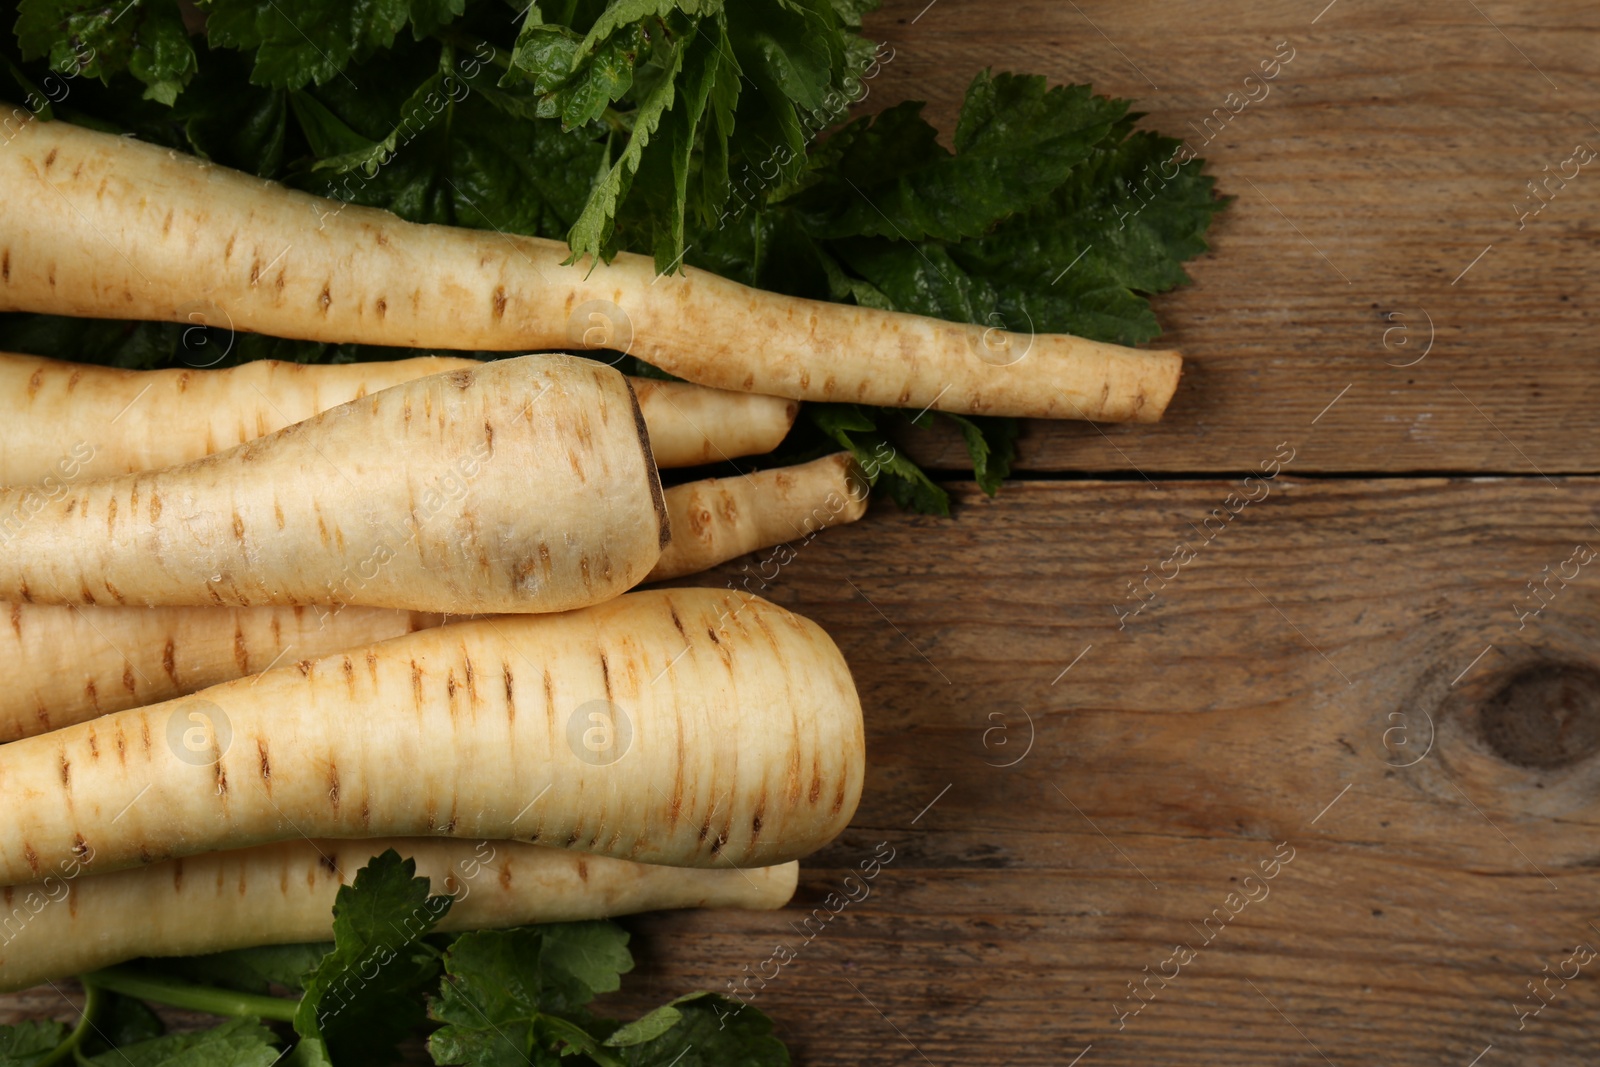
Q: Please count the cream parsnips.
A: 6